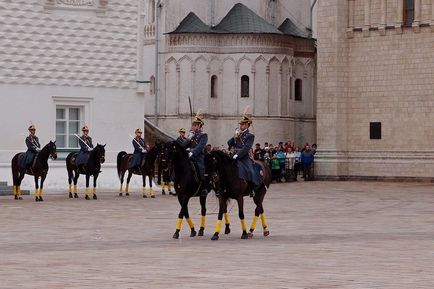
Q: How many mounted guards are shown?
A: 6